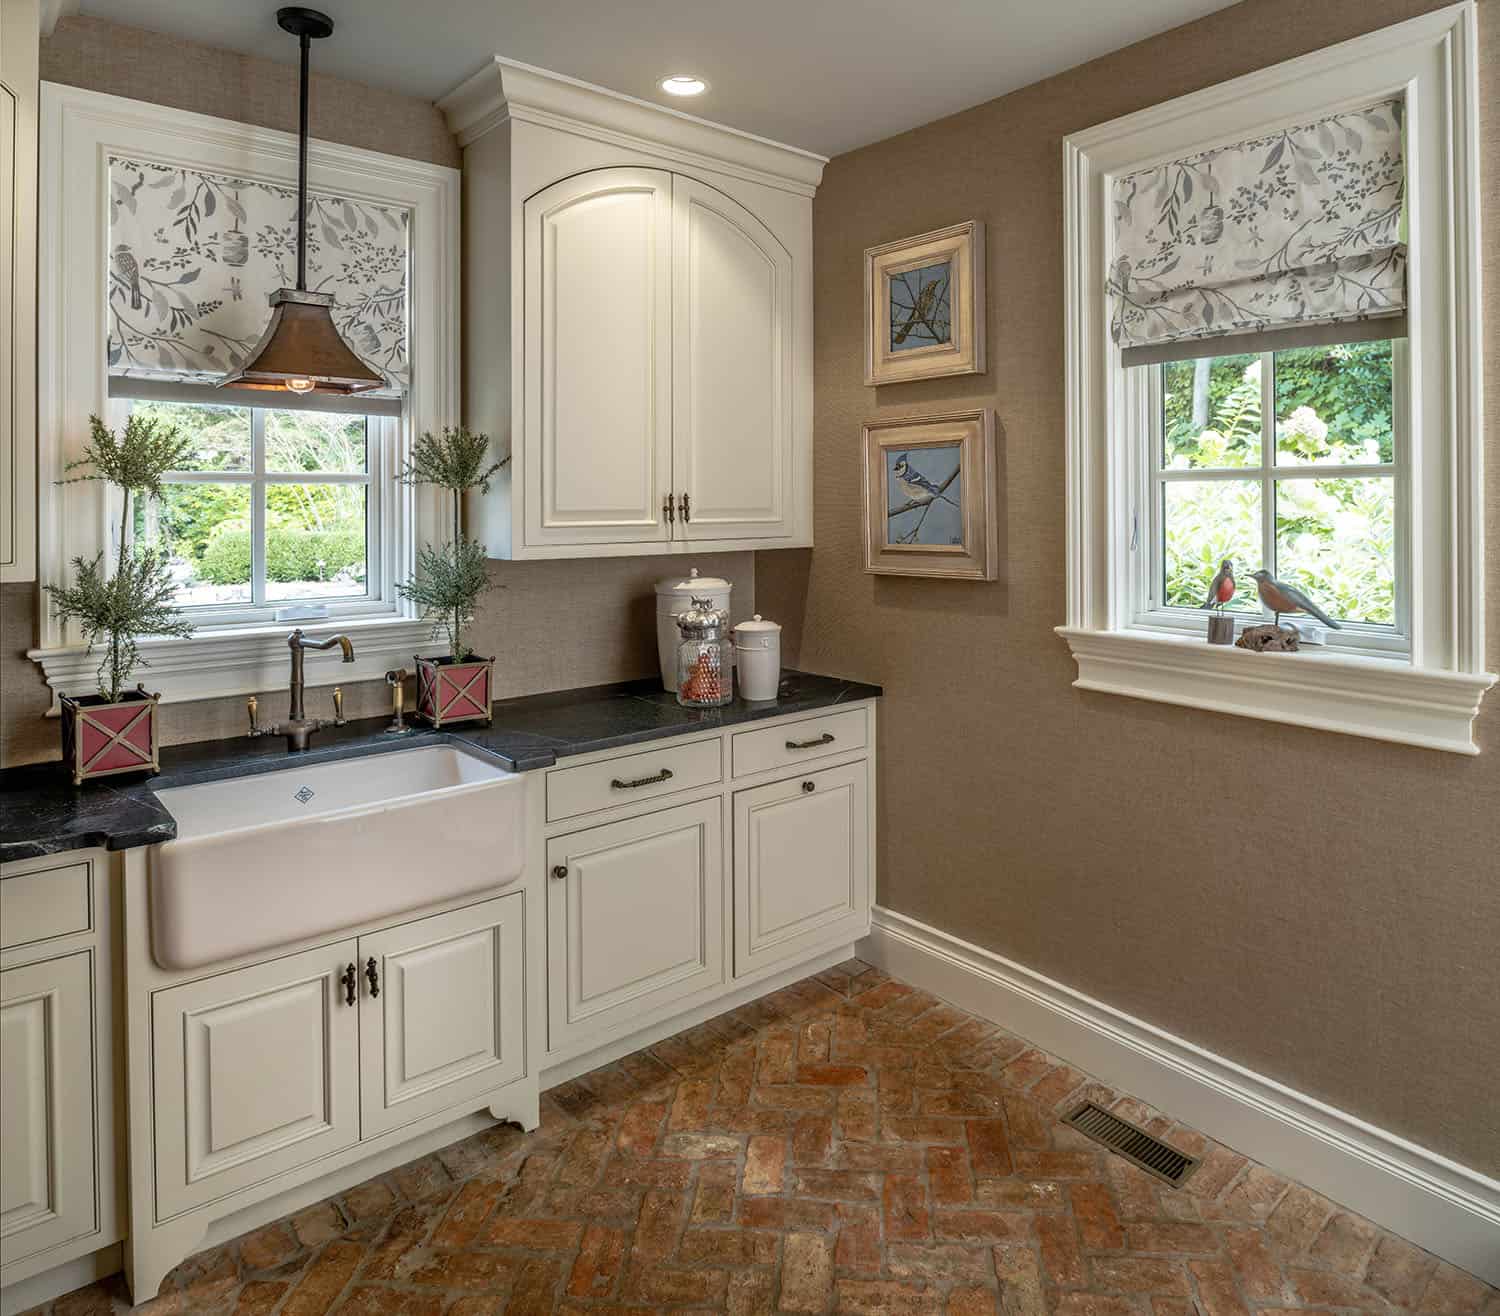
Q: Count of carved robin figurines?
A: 2